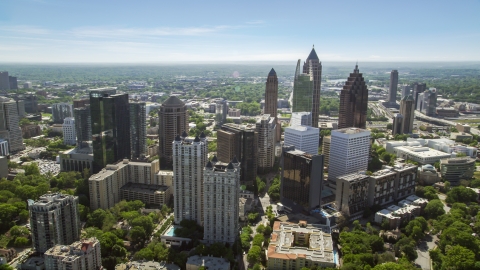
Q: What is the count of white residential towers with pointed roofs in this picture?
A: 2